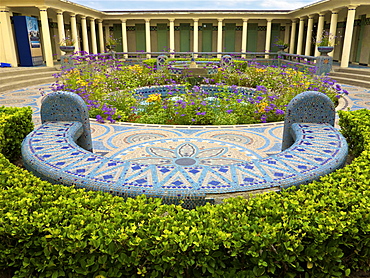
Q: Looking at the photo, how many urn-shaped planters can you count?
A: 4